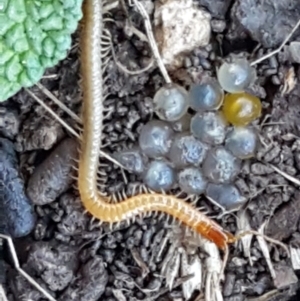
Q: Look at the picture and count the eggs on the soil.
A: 14